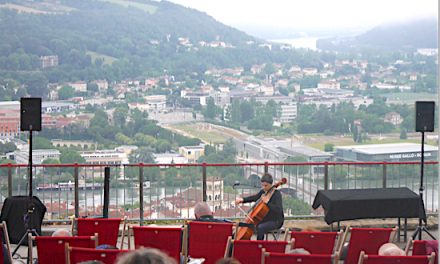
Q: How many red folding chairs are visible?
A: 12